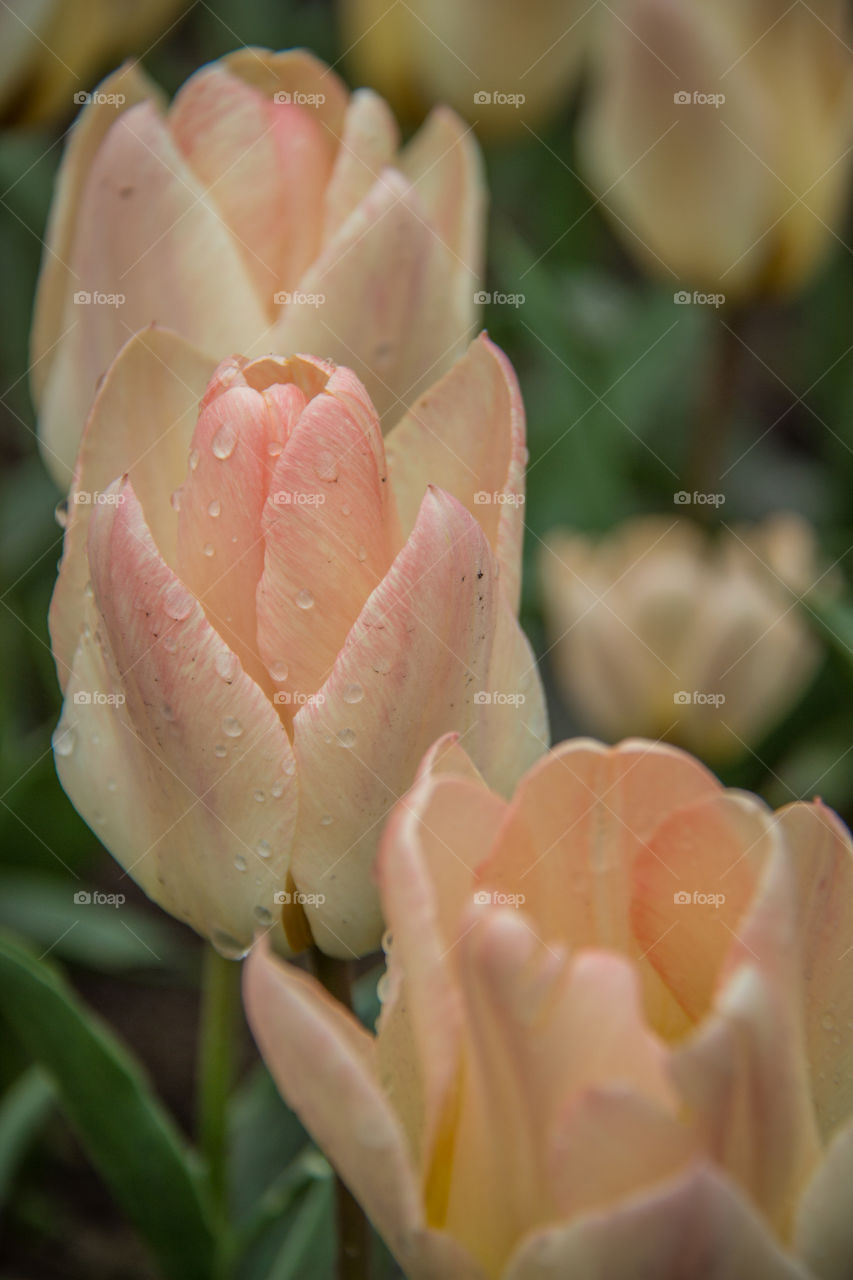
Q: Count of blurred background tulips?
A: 4